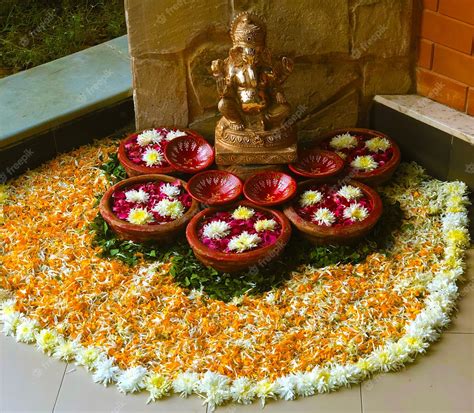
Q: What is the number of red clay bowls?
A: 9